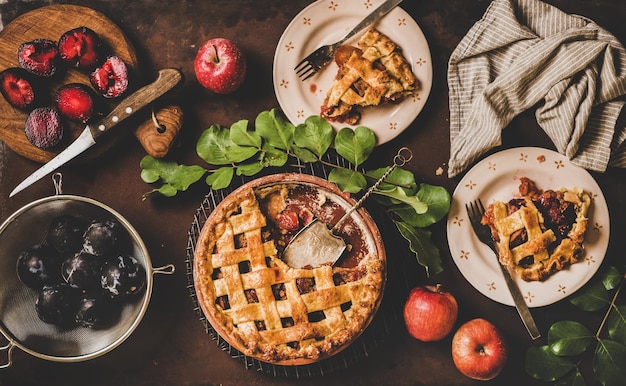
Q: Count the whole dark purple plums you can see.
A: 7